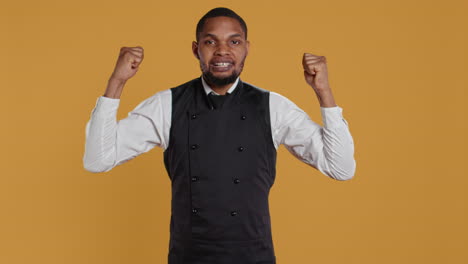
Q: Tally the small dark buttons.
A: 8